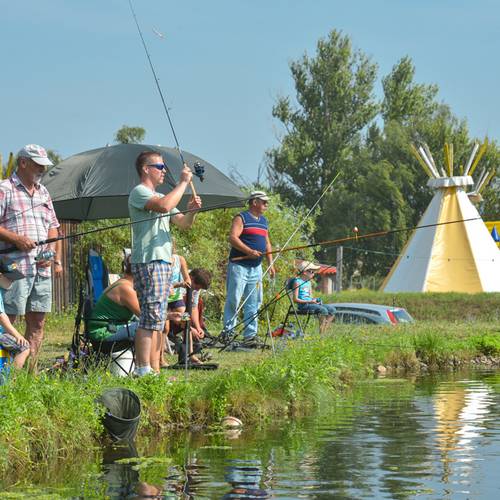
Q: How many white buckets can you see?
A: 1